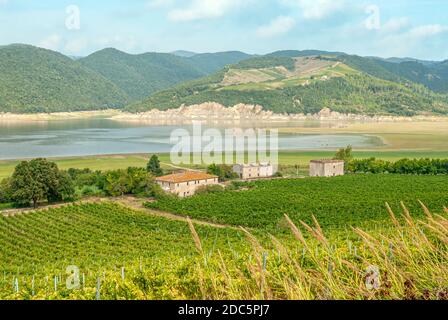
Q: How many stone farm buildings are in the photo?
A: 3